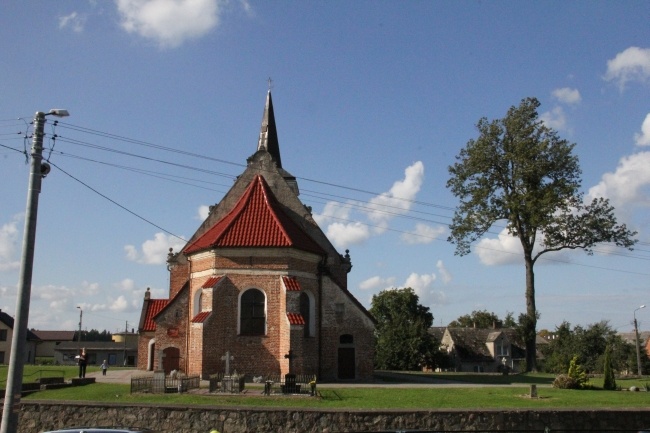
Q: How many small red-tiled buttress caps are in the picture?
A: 4